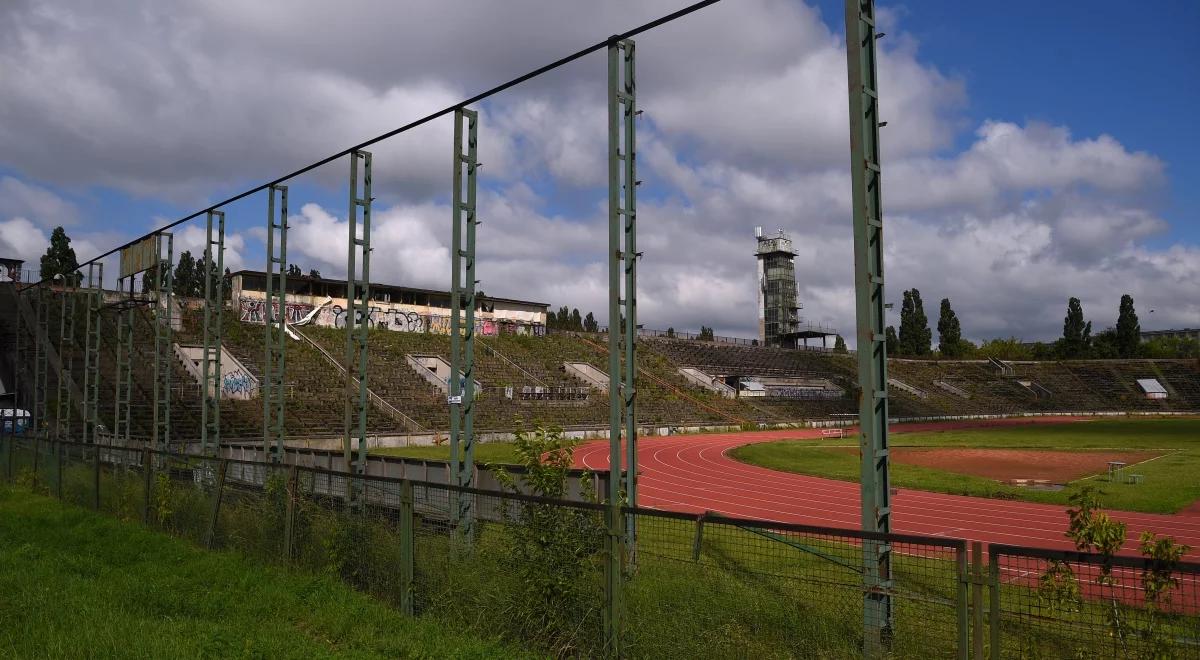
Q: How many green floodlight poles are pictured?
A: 12